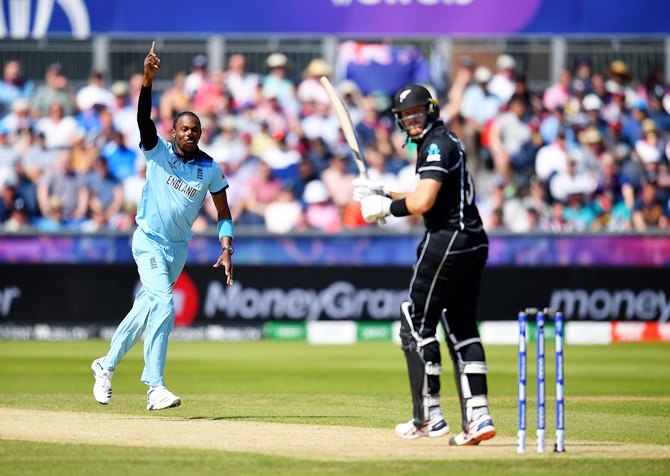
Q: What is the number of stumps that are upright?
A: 3